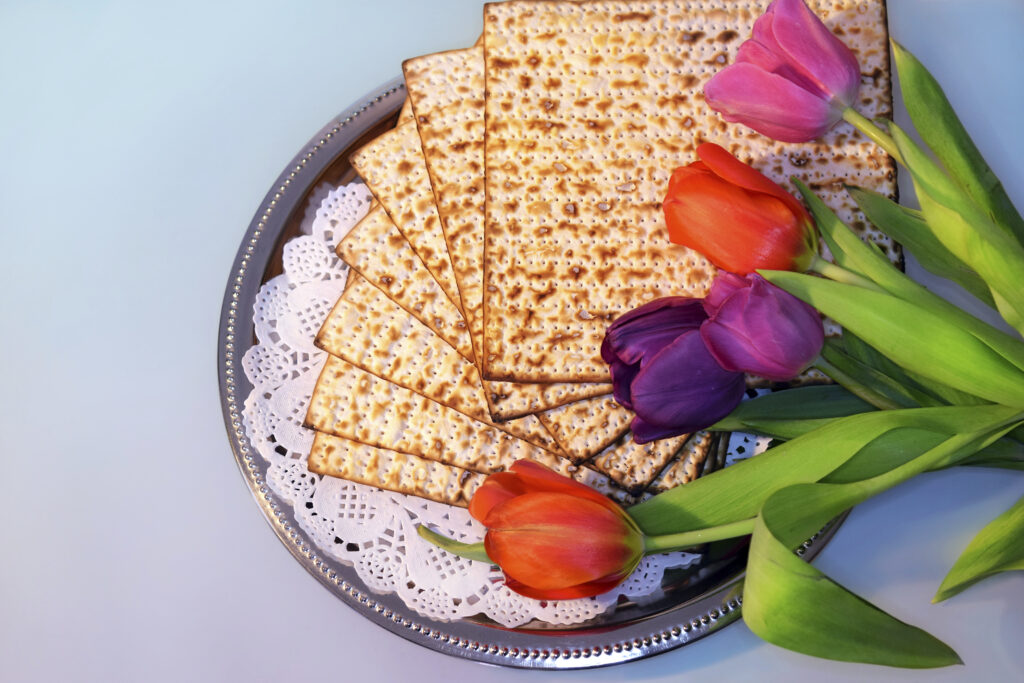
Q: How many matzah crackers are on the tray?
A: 7